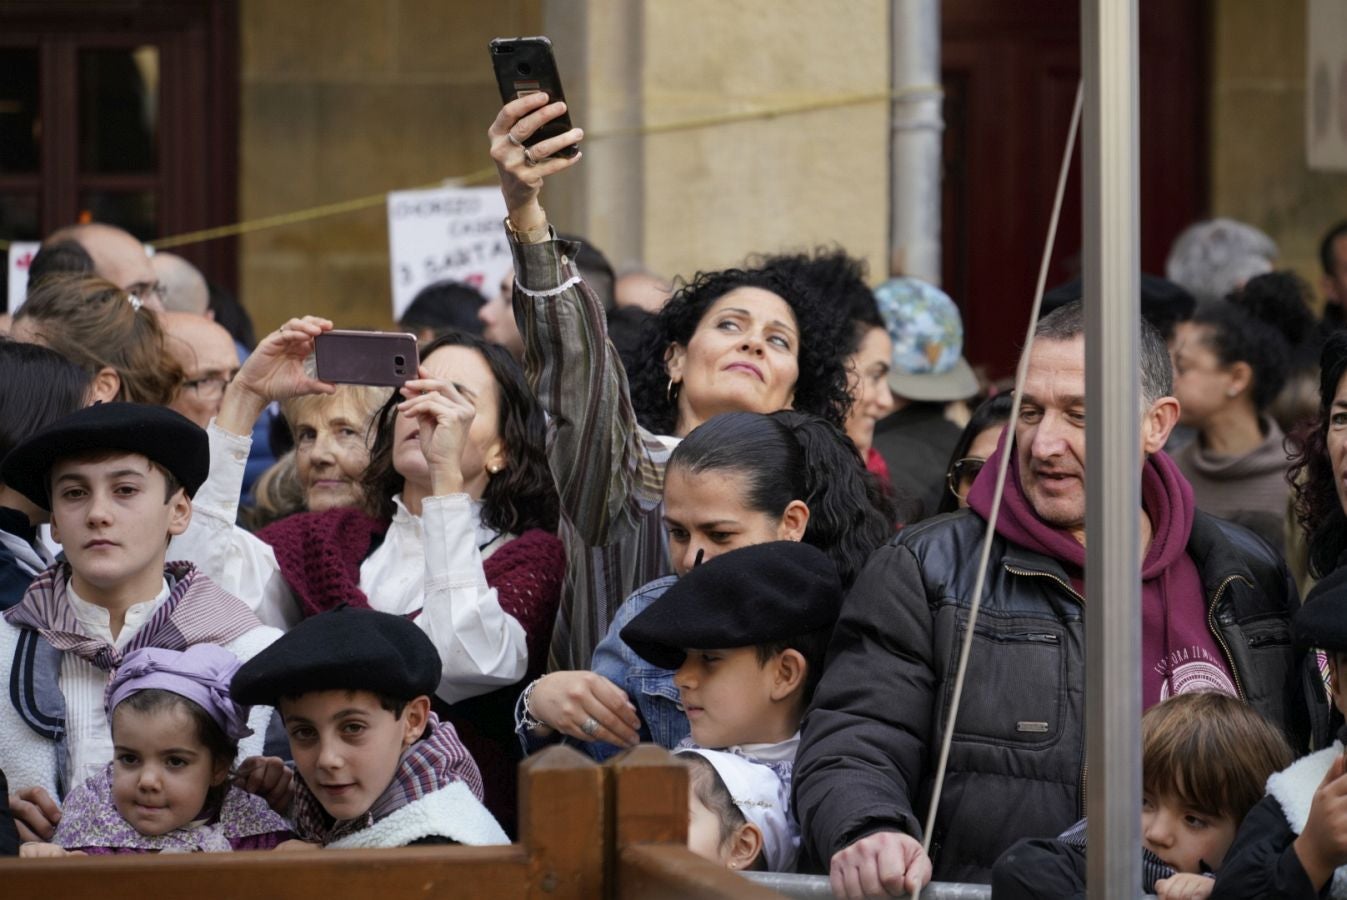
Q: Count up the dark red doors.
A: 2